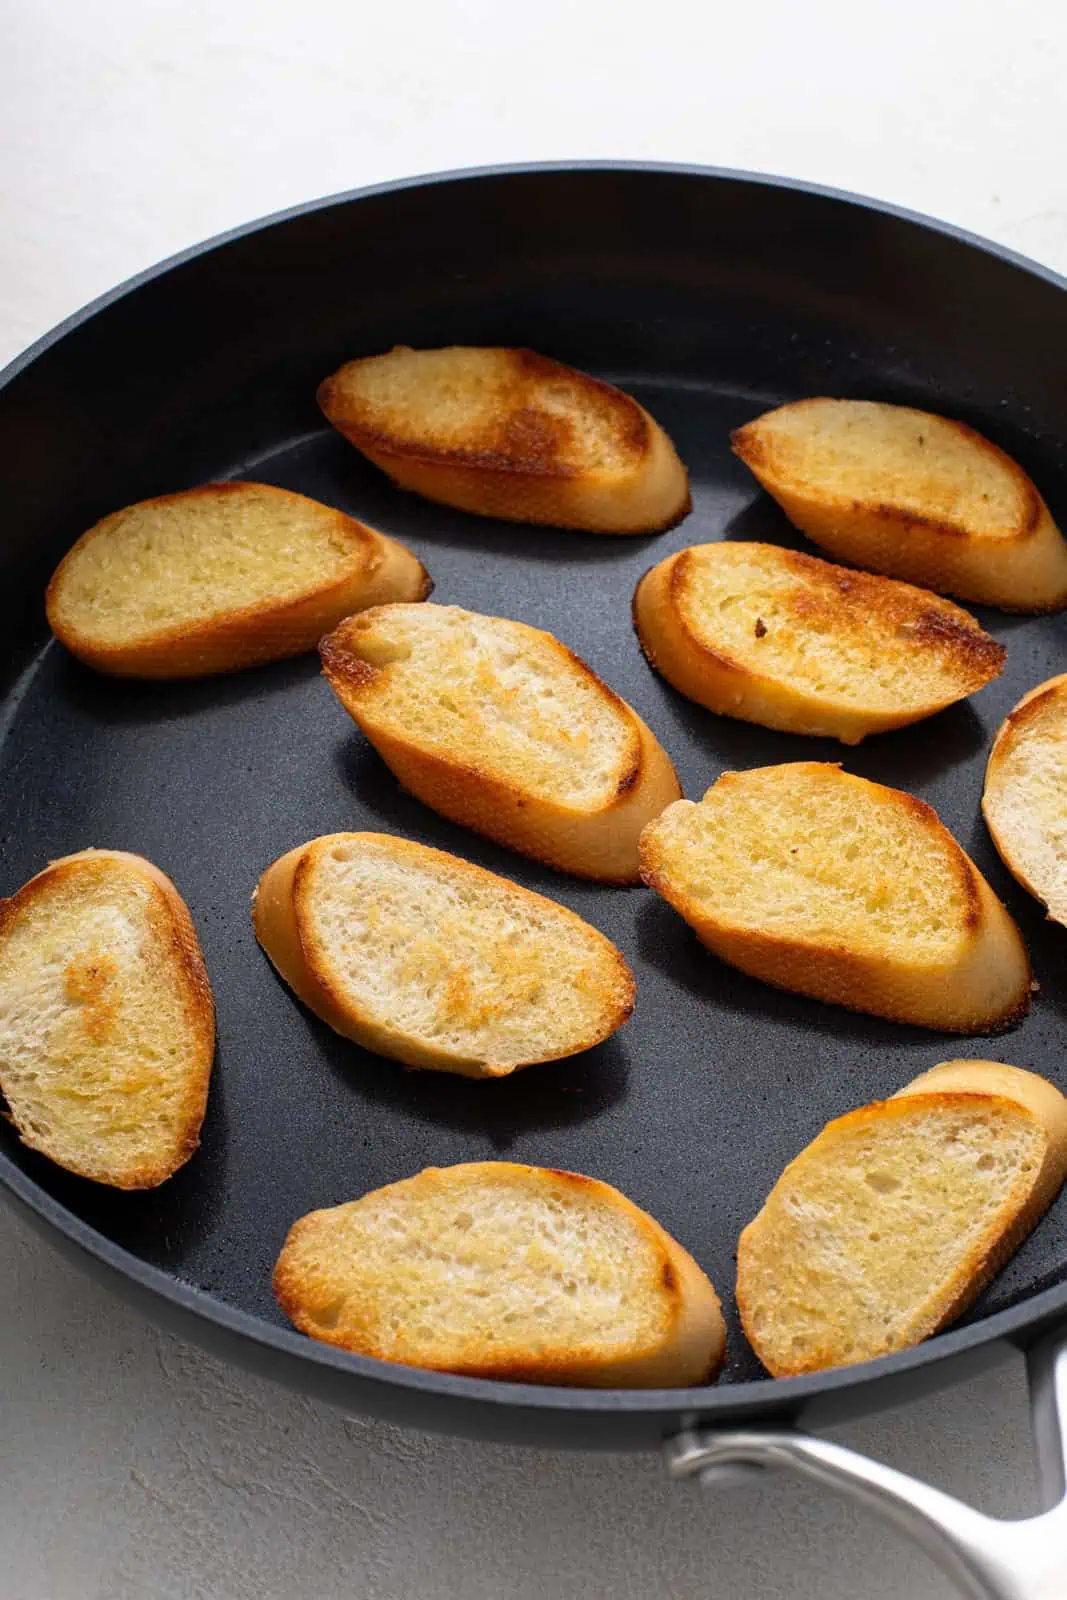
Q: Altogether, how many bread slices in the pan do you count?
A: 11